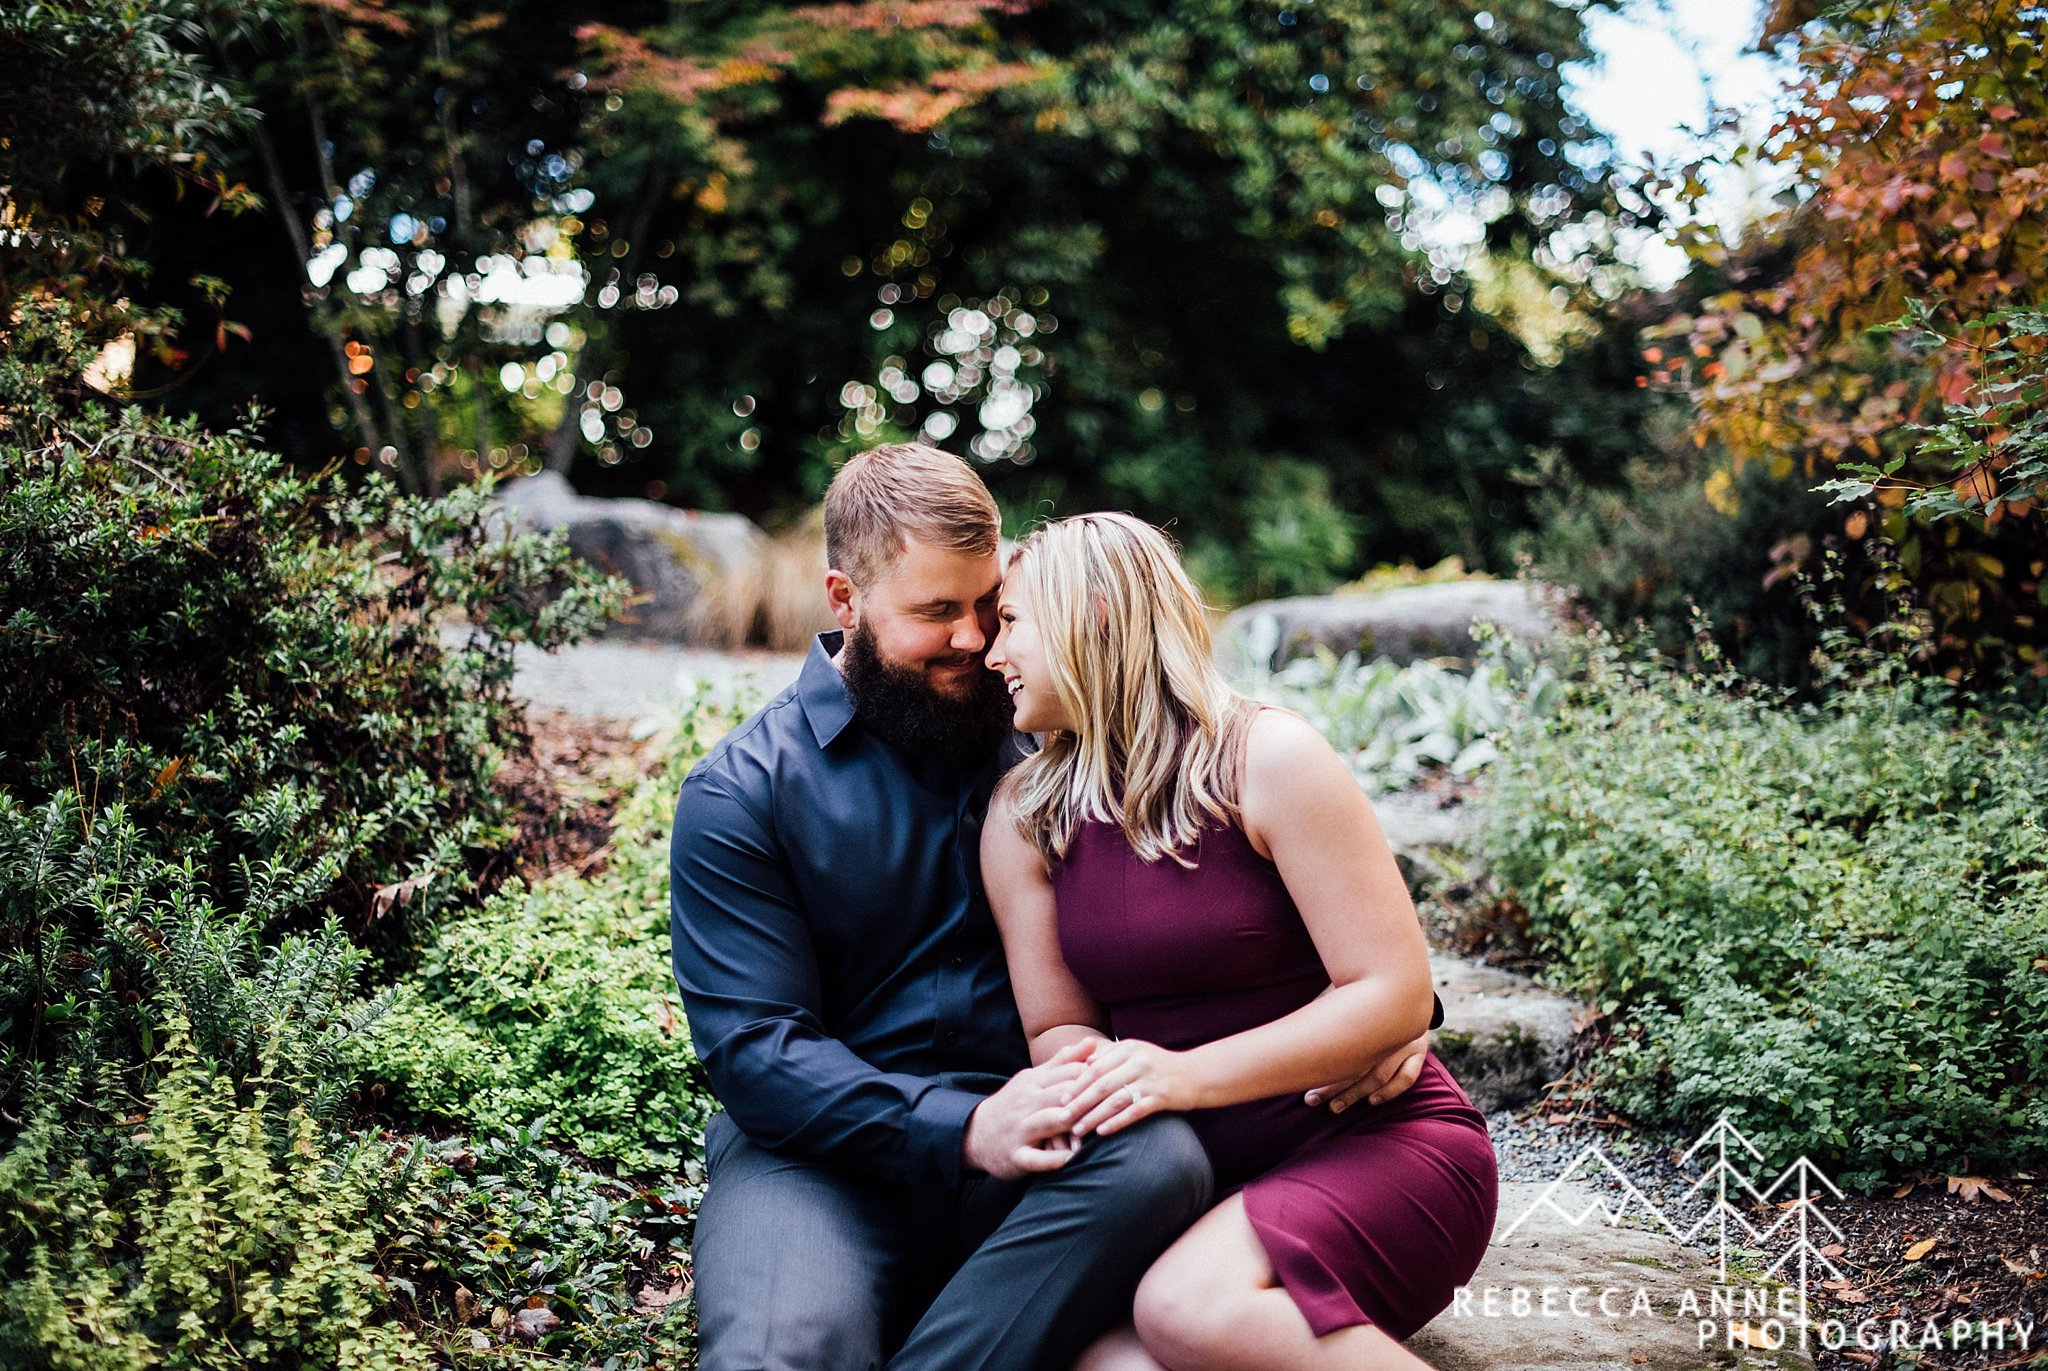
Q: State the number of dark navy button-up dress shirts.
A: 1